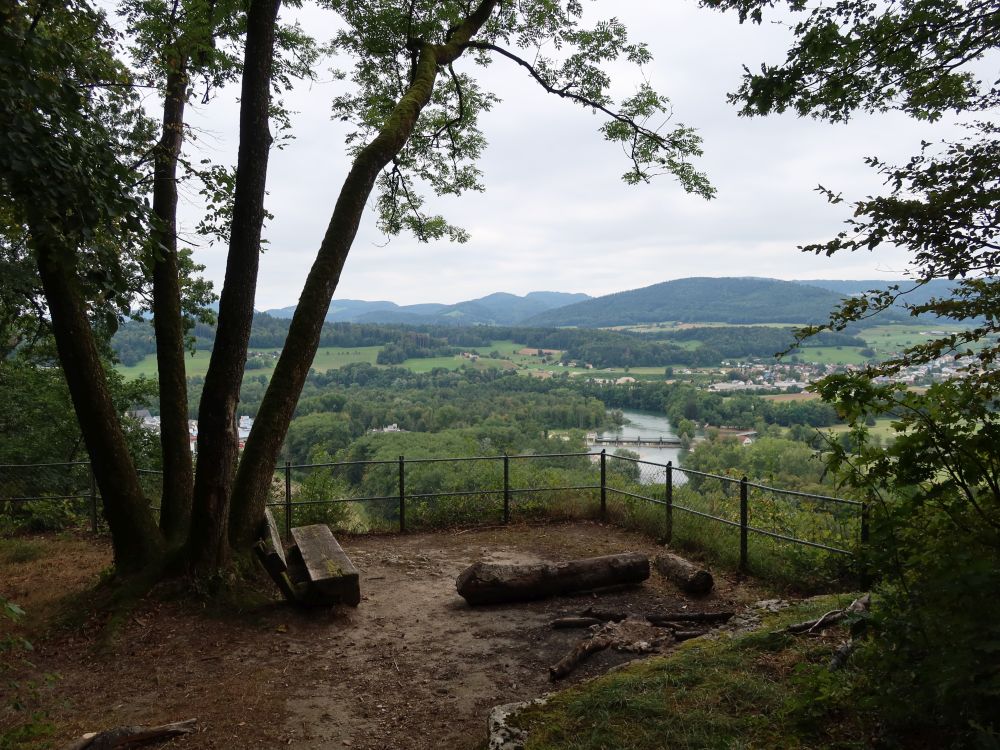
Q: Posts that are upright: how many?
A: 8